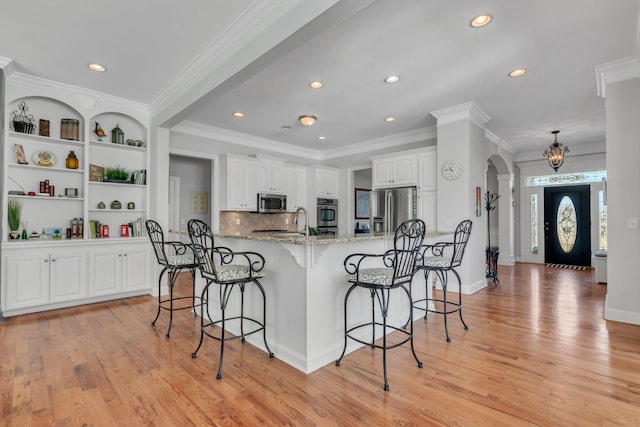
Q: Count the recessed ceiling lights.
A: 8